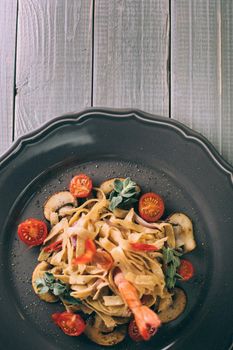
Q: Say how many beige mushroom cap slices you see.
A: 6